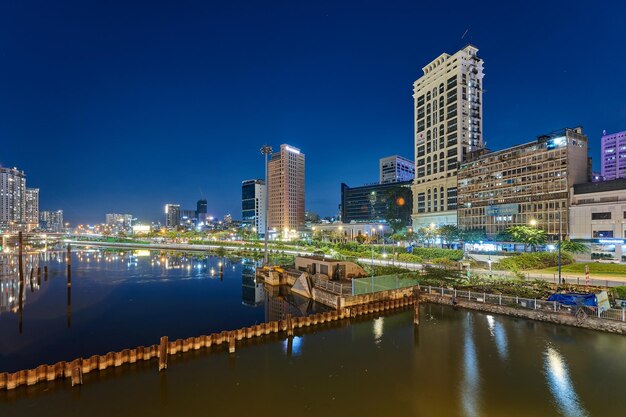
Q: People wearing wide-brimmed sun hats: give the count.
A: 0